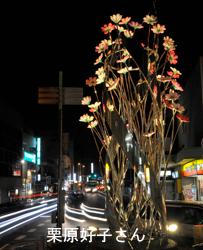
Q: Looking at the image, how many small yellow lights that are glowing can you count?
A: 2